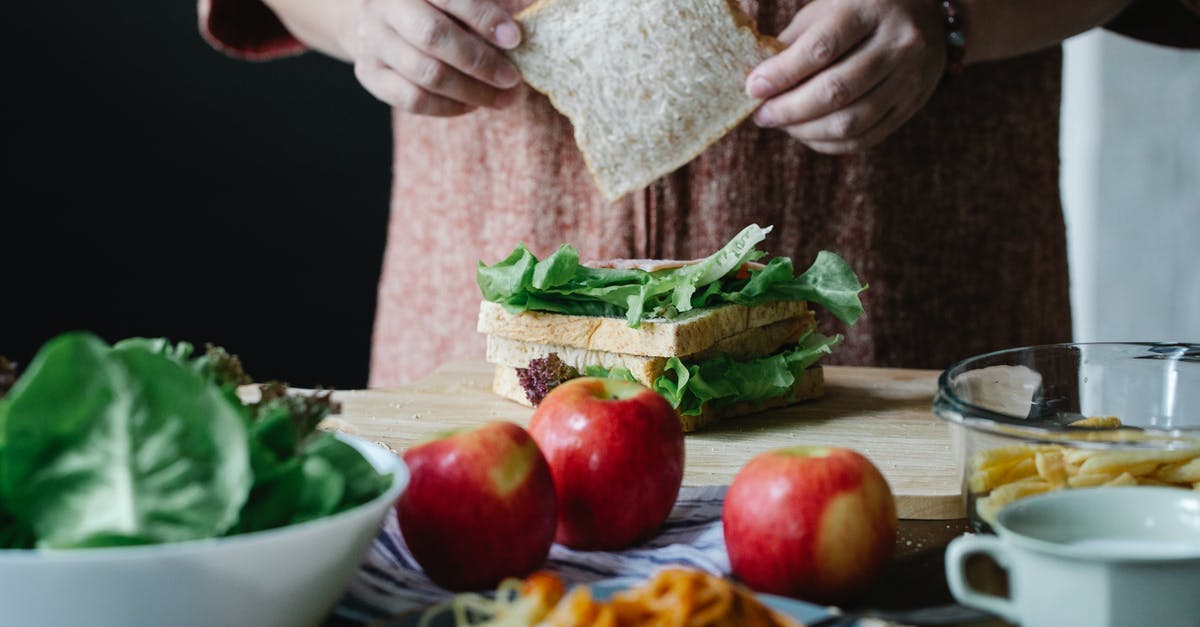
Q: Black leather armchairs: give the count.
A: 0